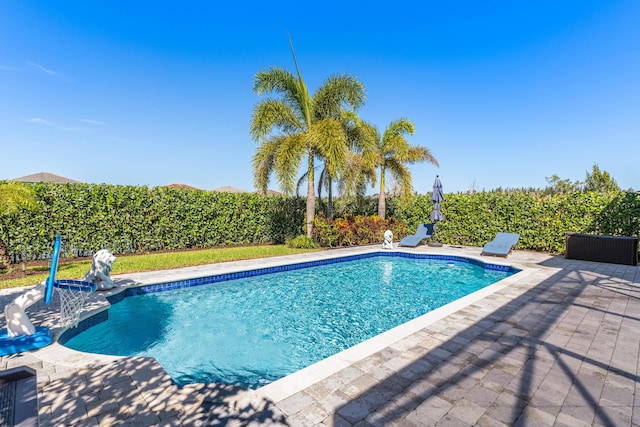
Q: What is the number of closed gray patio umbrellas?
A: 1